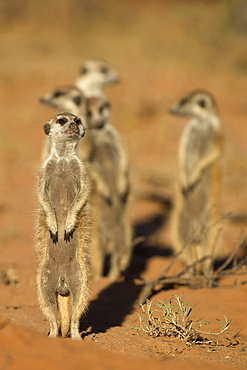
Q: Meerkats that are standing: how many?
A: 5